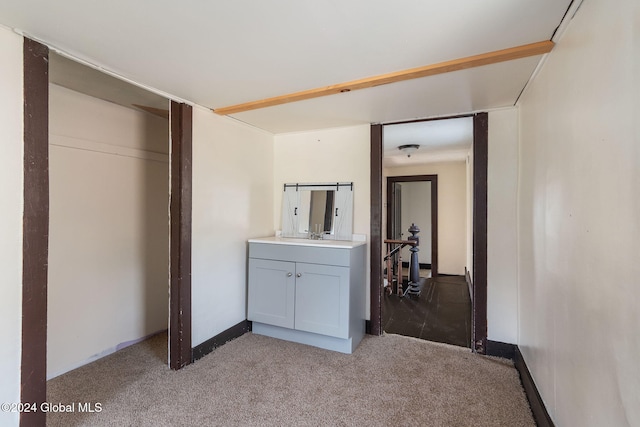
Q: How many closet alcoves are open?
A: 1